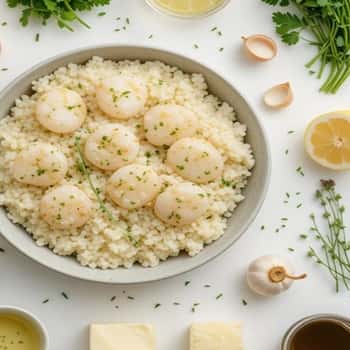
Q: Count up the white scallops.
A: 9